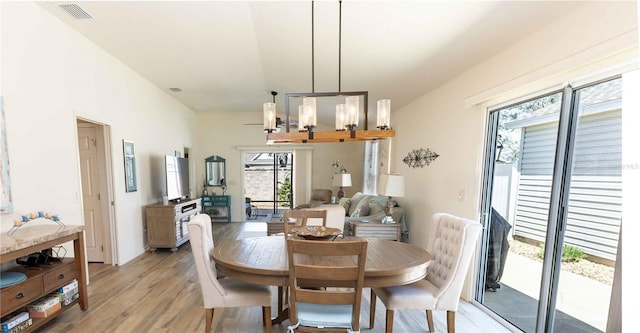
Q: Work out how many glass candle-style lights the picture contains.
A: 6